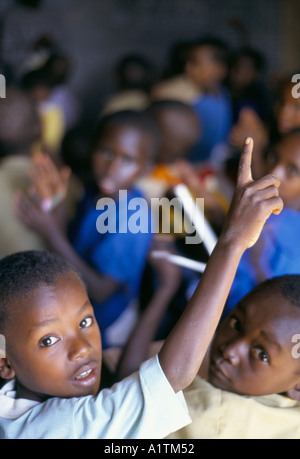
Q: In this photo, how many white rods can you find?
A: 2